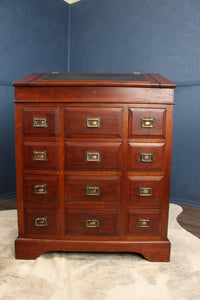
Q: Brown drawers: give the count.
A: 12